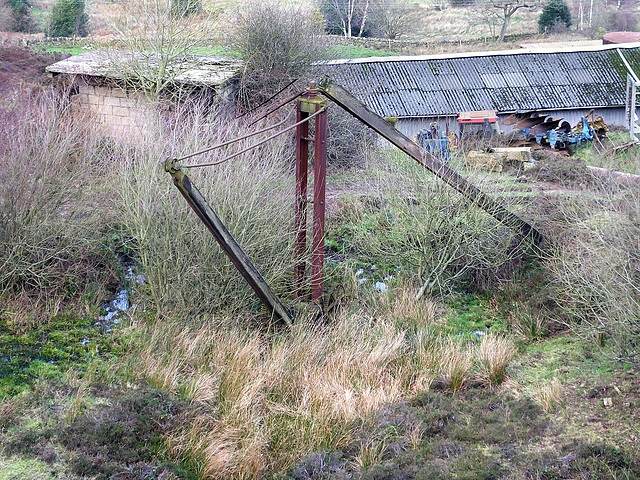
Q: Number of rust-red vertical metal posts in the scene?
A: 2